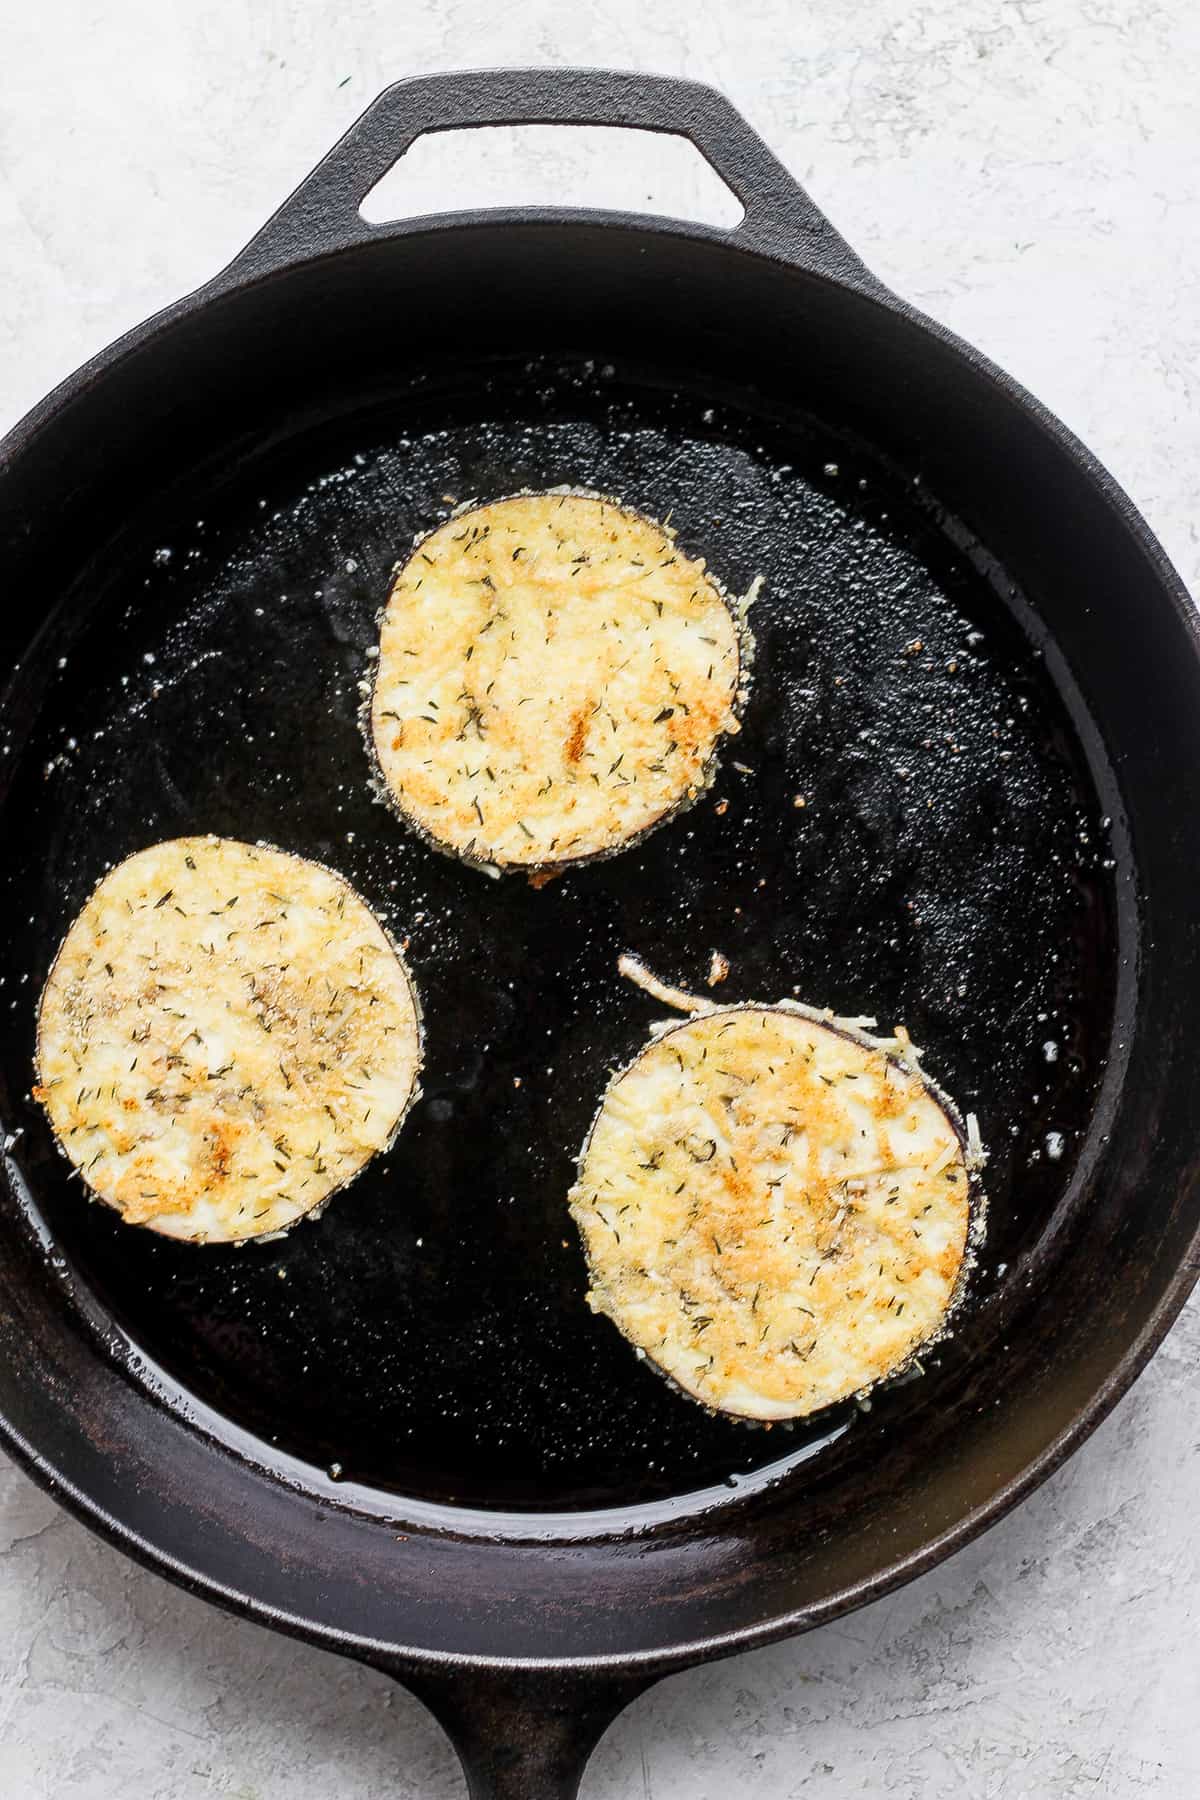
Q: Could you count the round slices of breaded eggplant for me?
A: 3